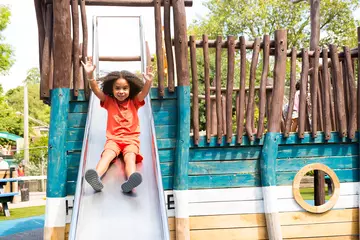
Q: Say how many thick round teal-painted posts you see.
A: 3